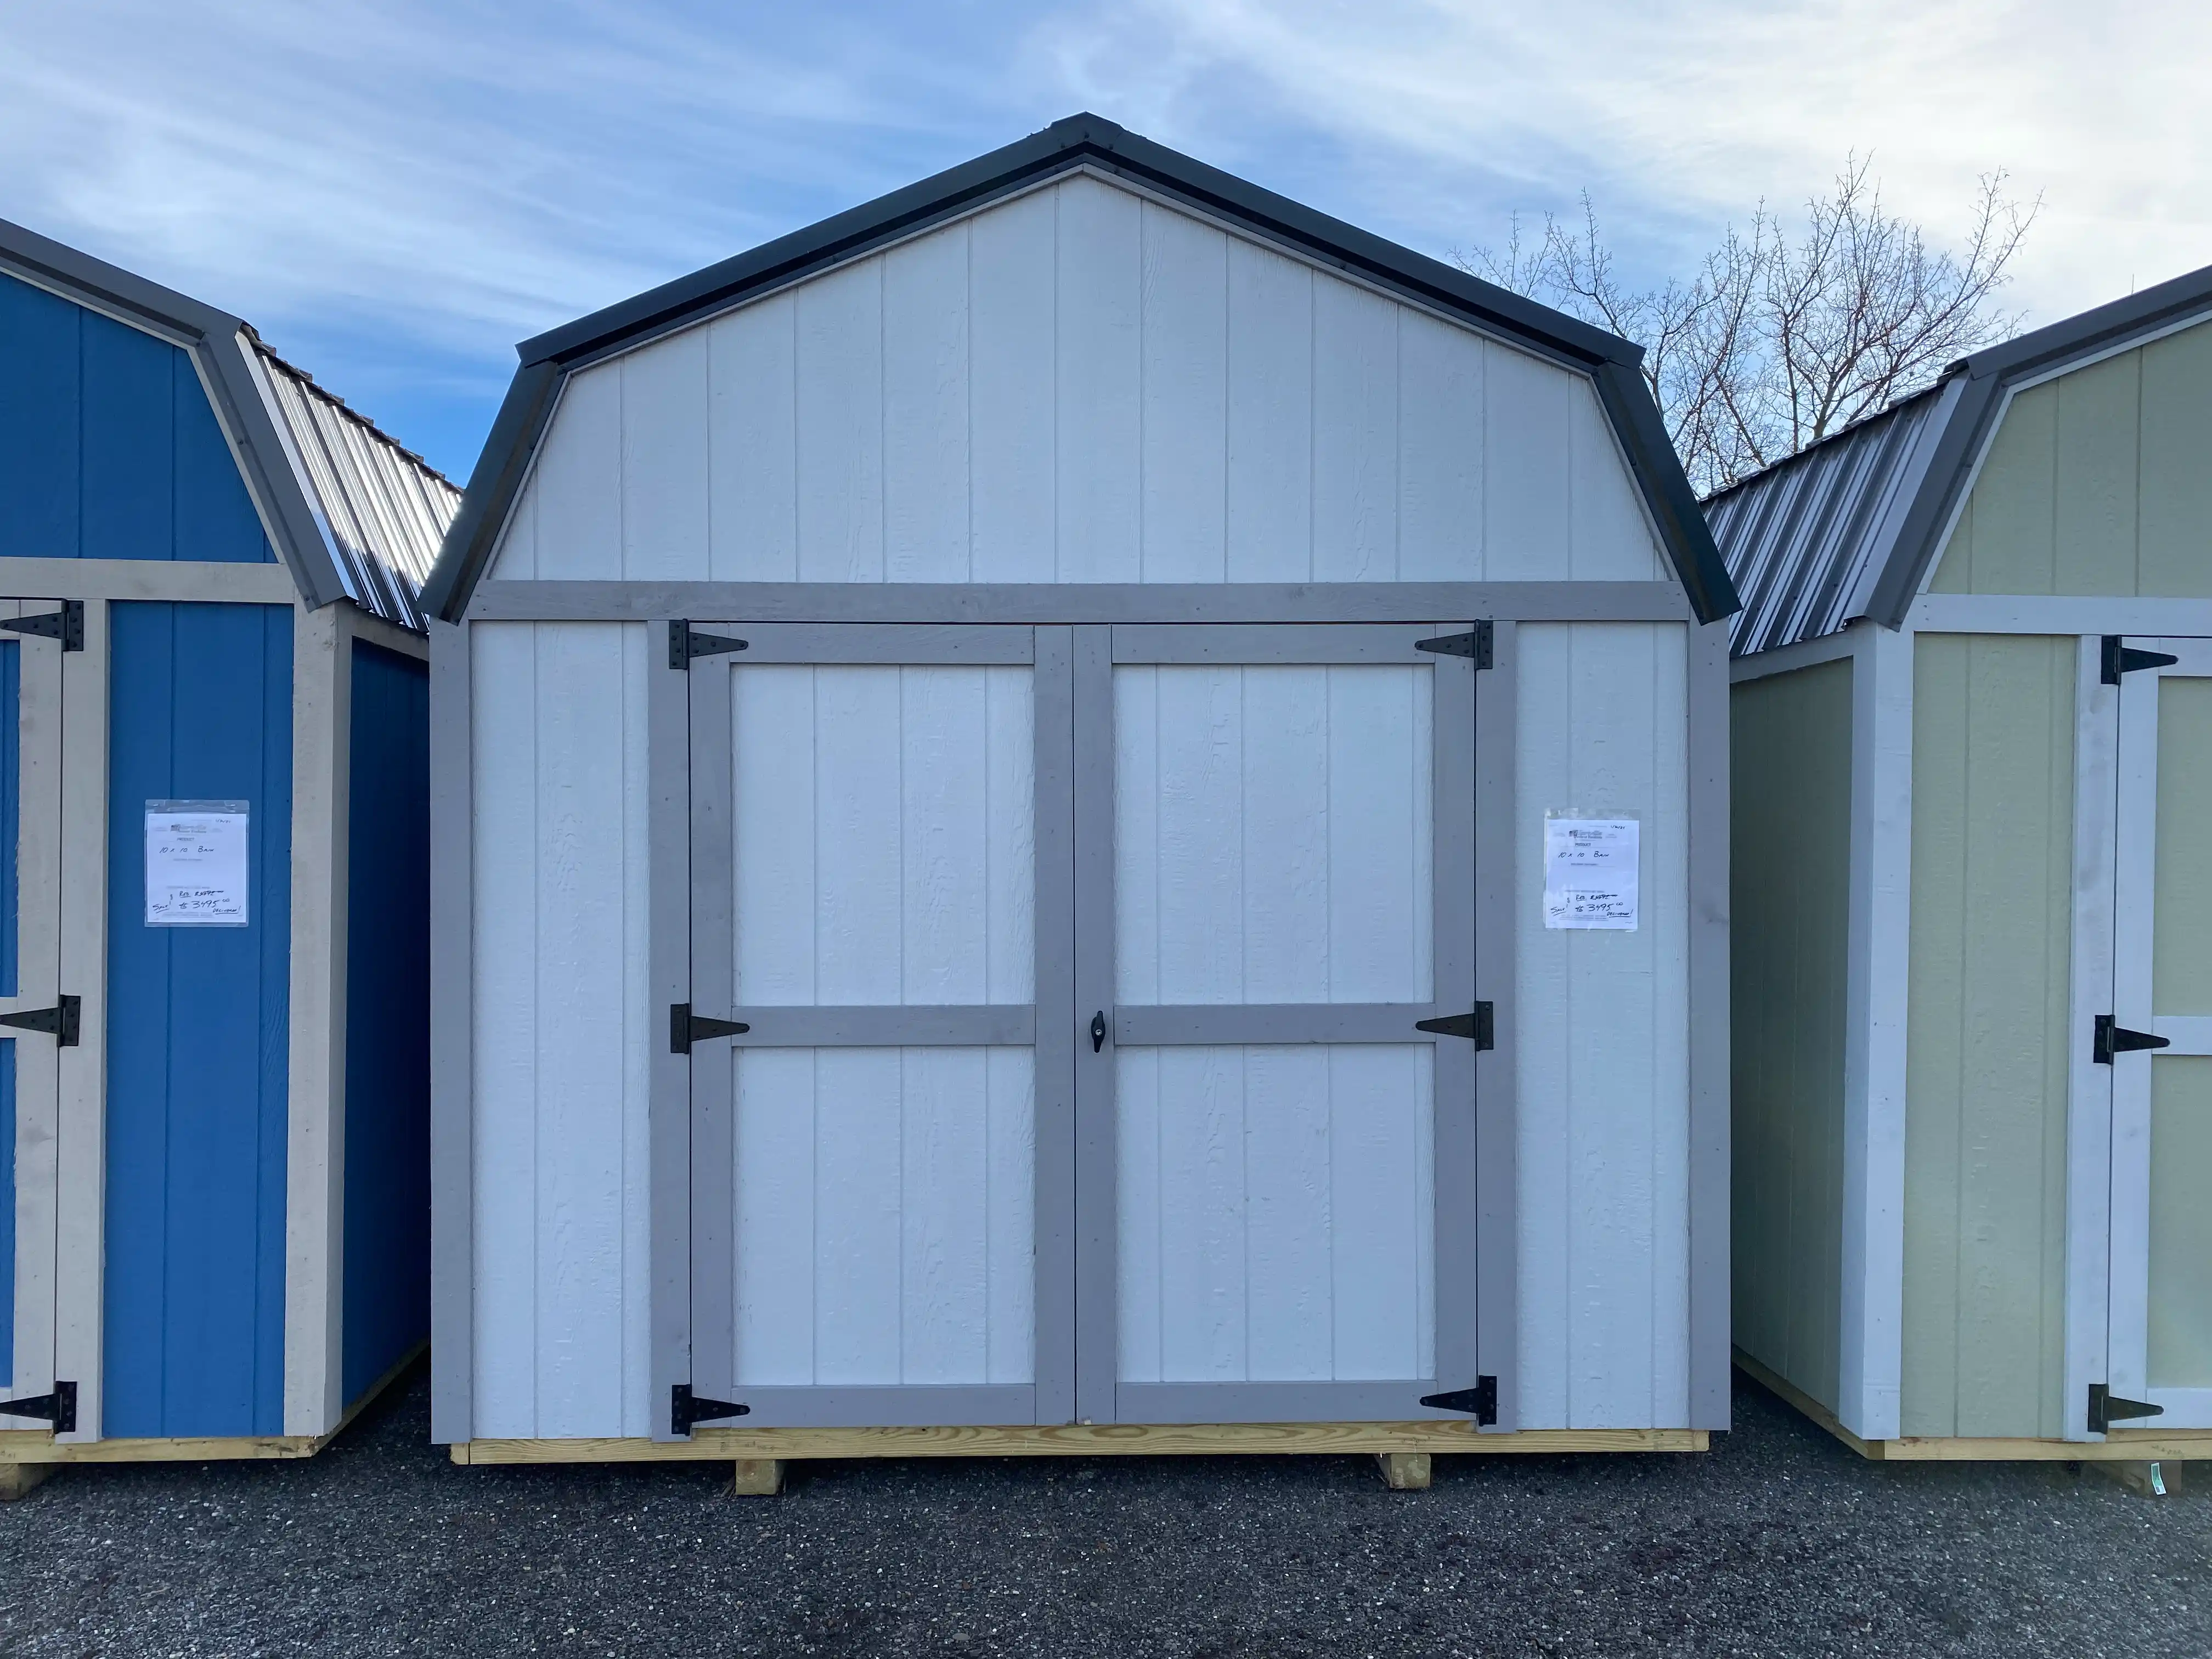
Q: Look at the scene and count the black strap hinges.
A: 12